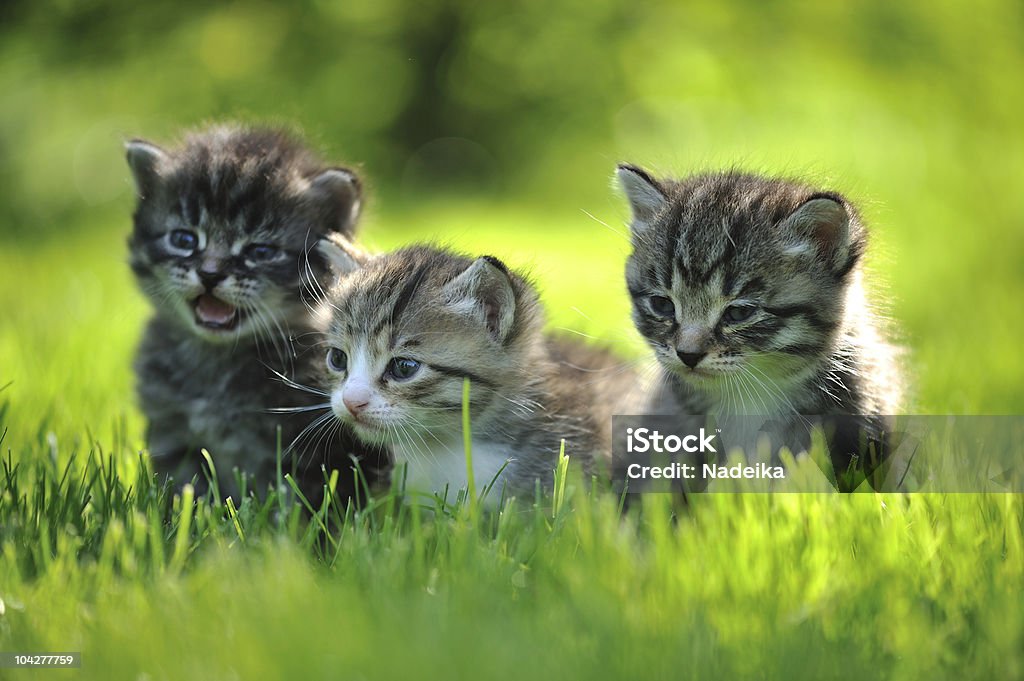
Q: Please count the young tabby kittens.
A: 3